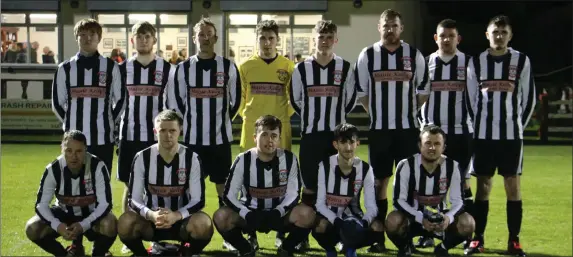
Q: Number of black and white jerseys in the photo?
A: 12